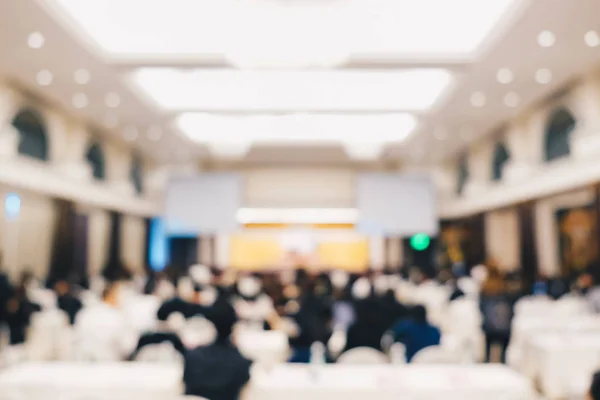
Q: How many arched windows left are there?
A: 3